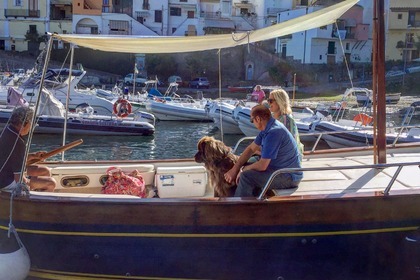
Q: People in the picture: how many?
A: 4